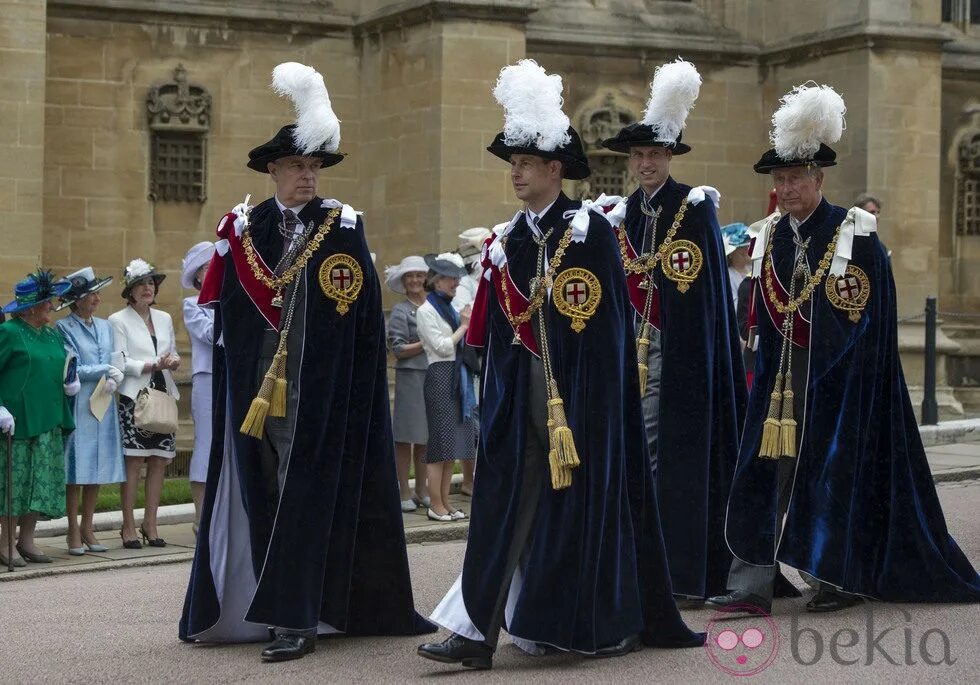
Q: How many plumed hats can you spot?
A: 4